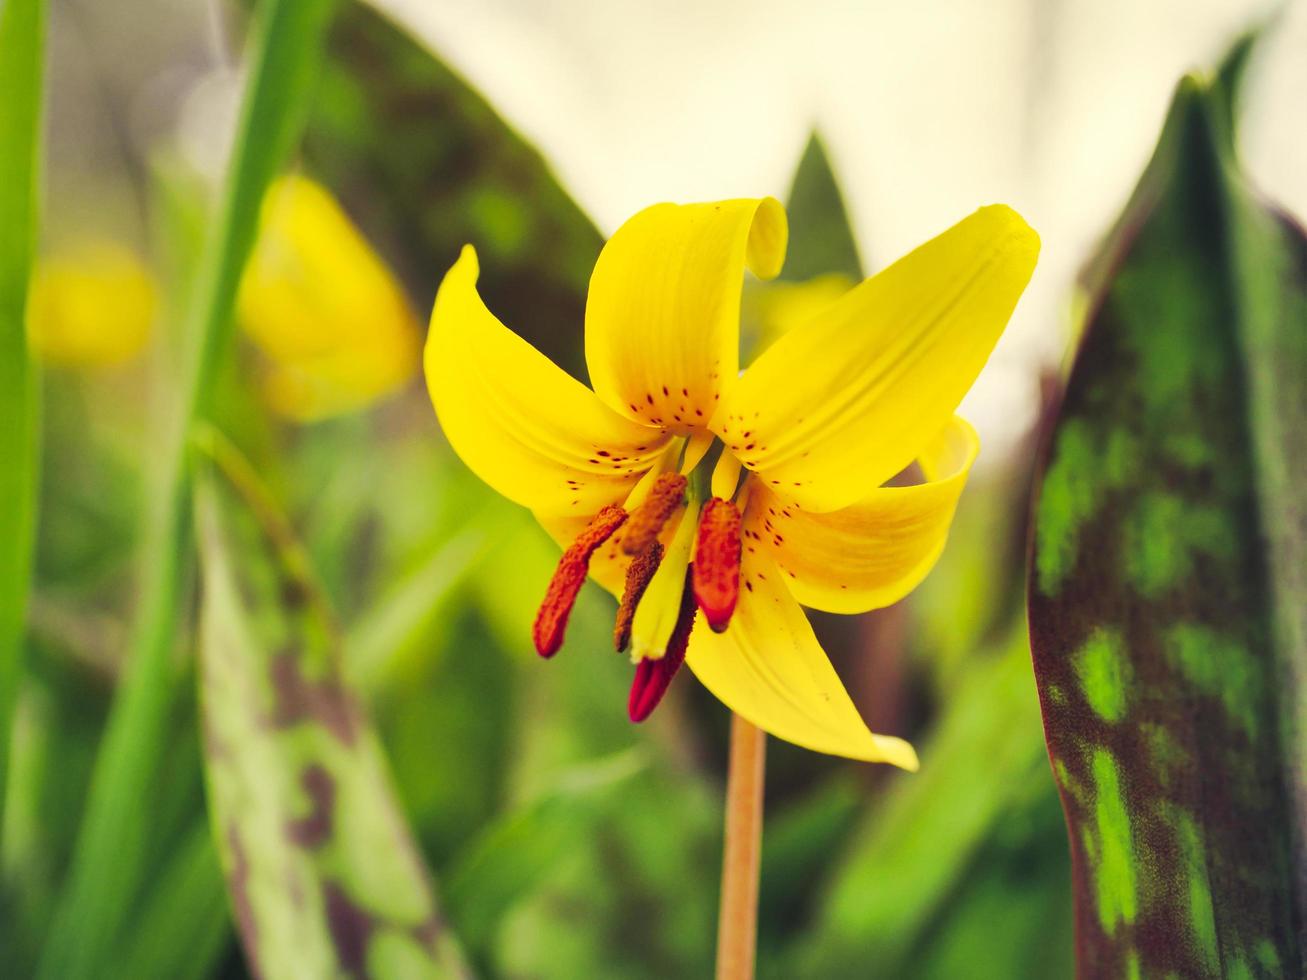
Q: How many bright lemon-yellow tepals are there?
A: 6